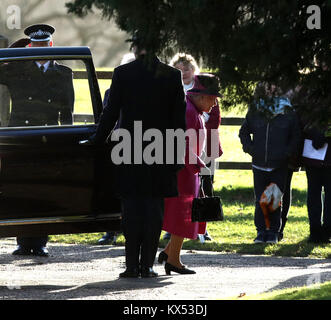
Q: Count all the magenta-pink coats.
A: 1